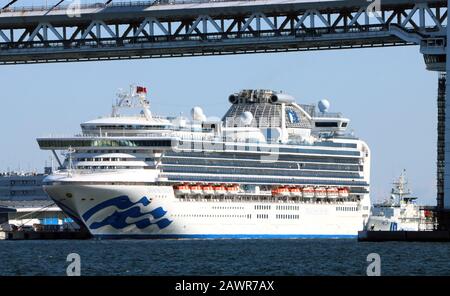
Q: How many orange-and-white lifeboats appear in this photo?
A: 11